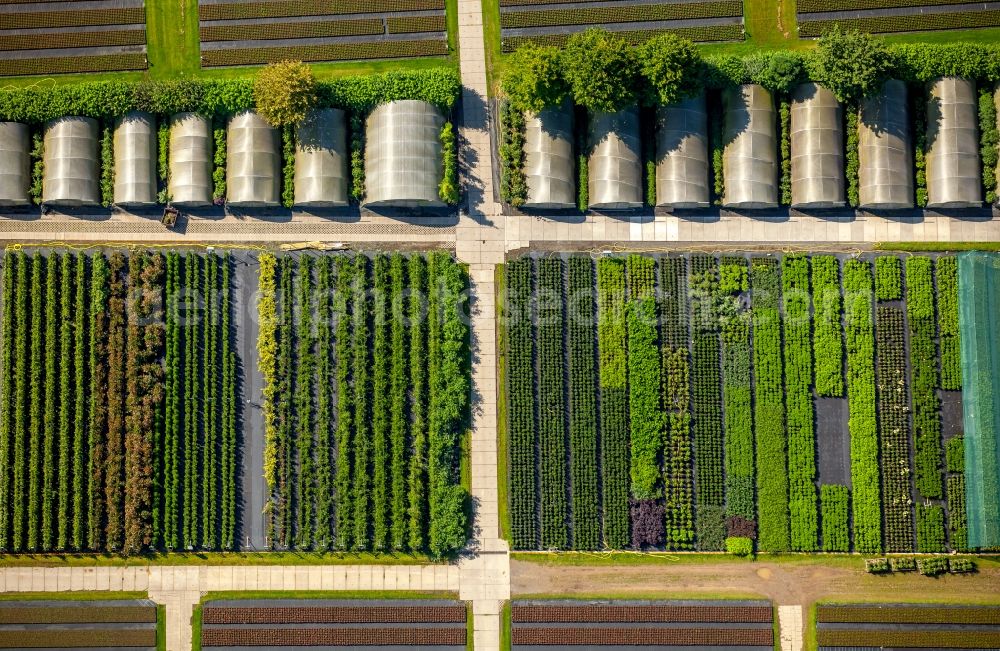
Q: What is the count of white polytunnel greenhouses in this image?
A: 14